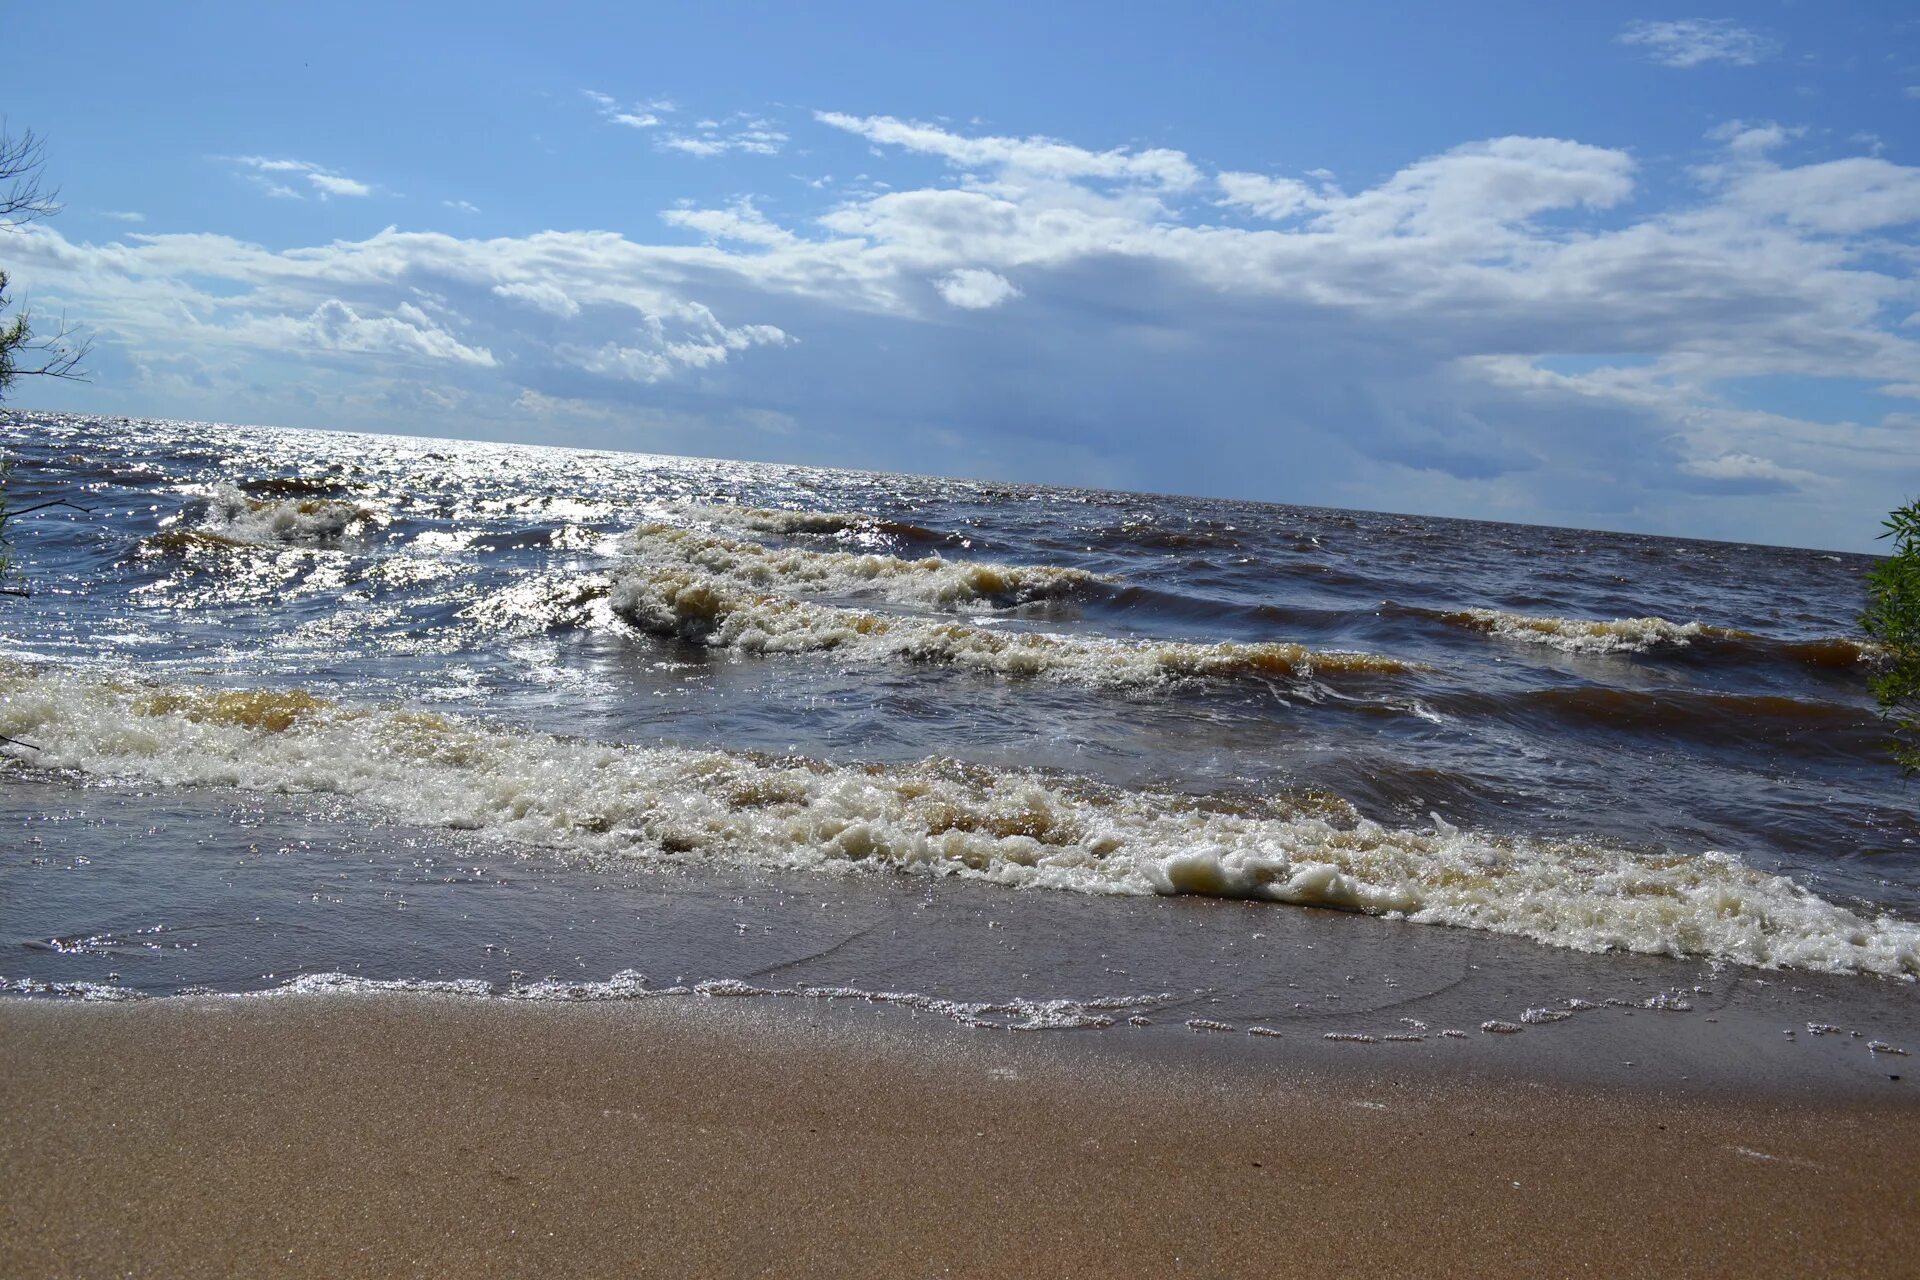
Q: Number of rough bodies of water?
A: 1